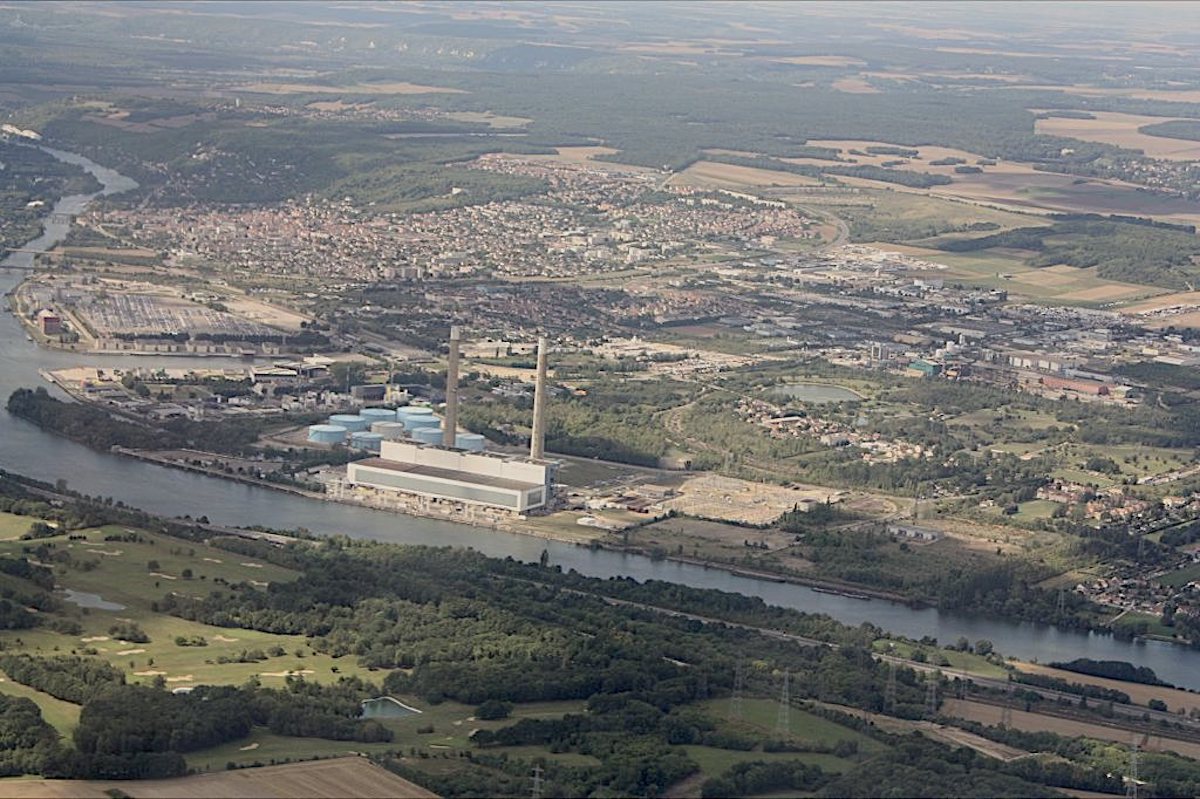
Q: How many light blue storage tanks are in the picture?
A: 8